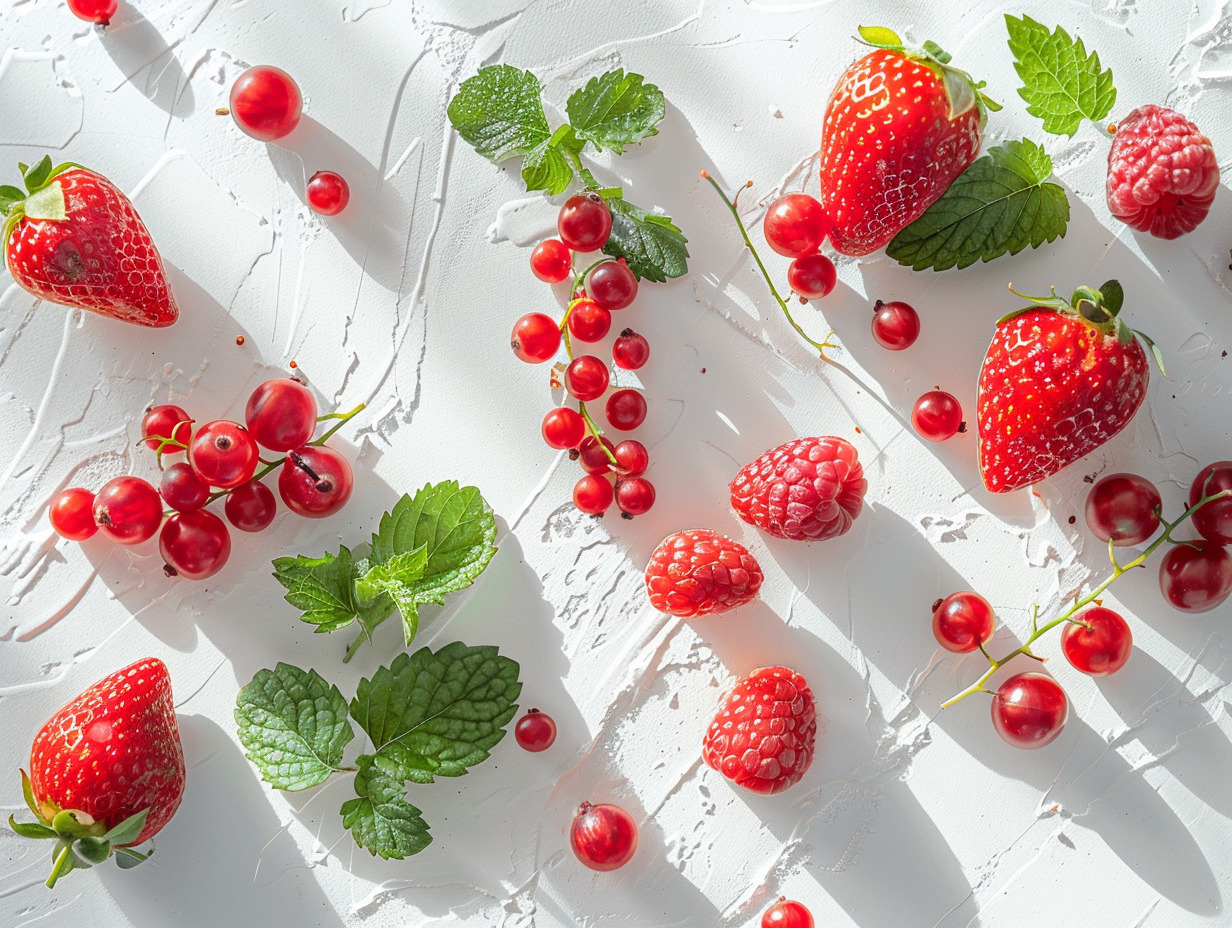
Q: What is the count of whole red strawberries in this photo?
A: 4